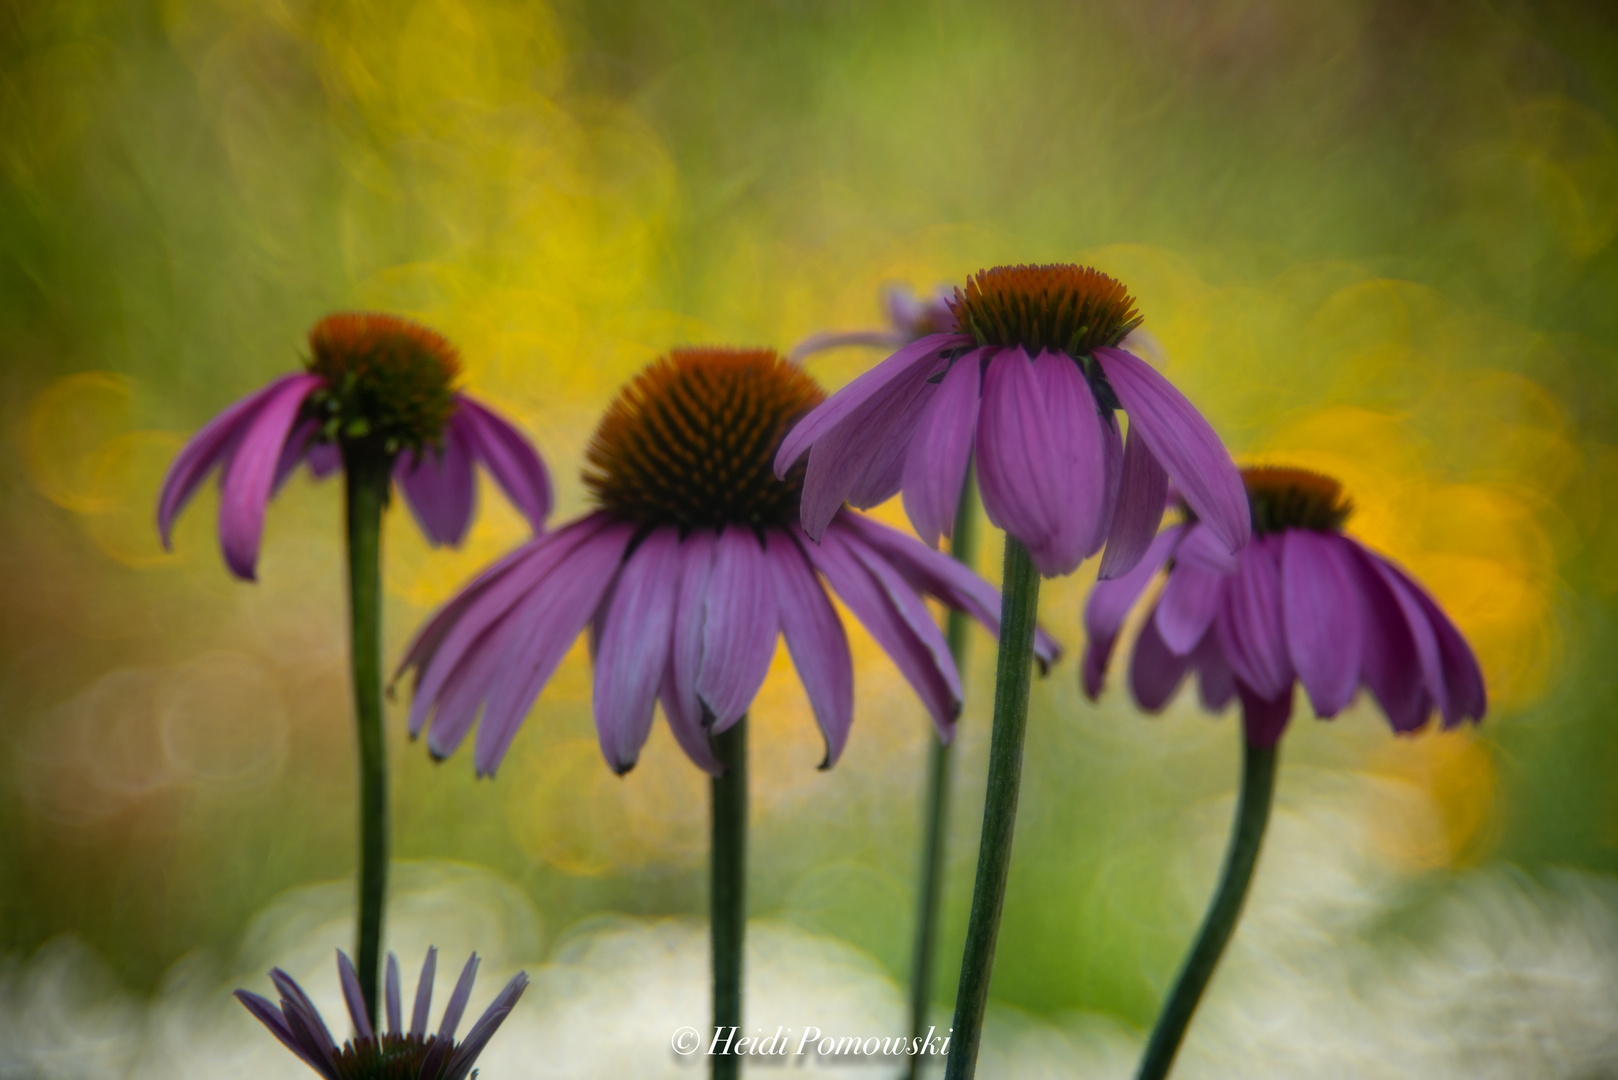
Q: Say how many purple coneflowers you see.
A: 6